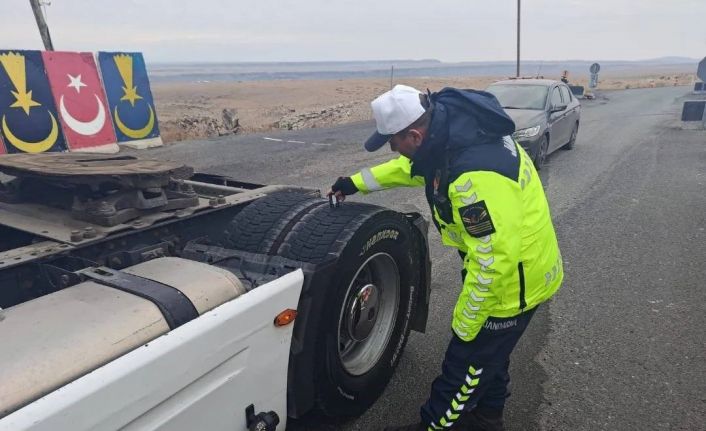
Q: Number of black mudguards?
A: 2